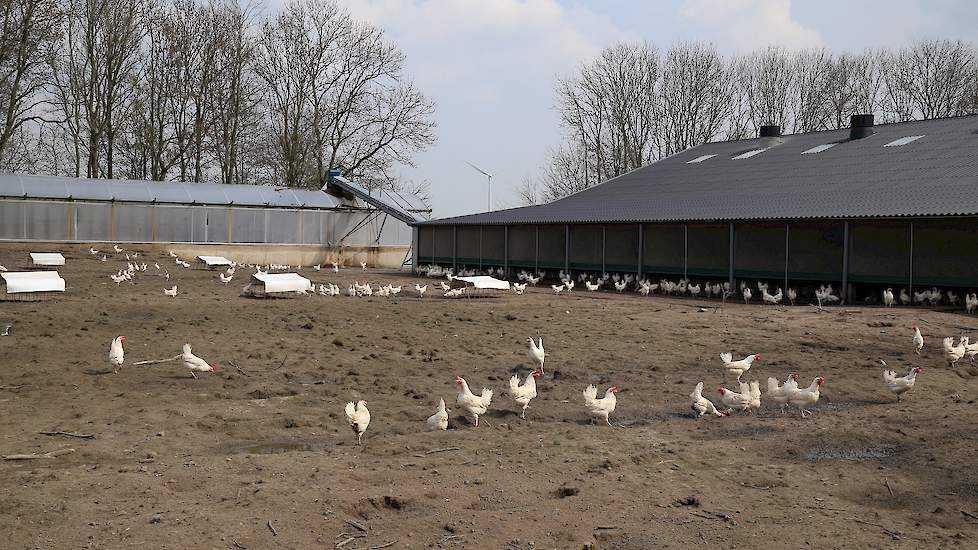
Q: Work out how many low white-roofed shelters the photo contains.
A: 5